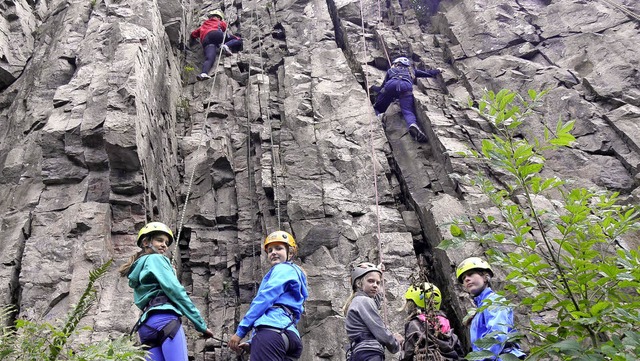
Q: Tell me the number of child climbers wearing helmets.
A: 7